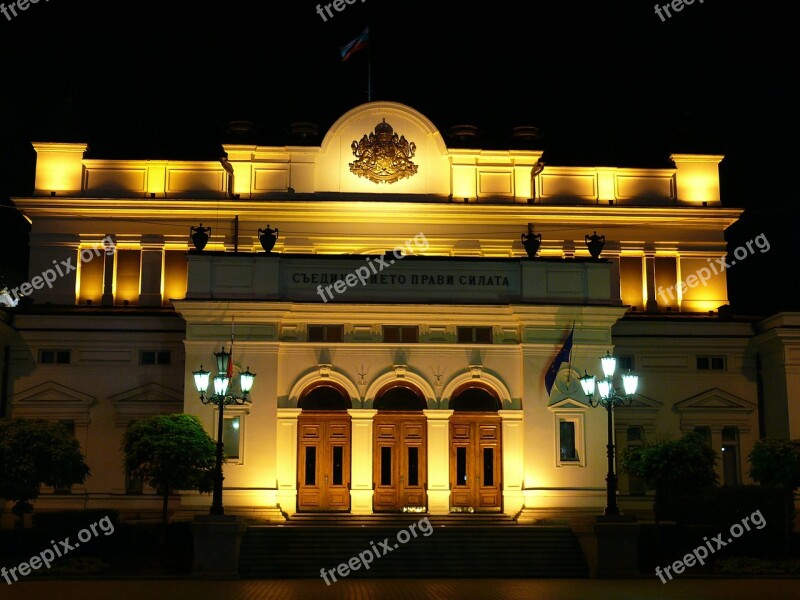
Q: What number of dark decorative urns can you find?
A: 4